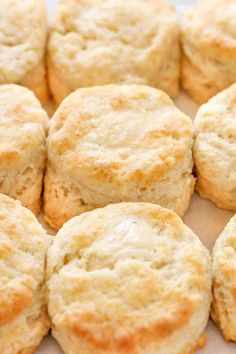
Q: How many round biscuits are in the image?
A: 9